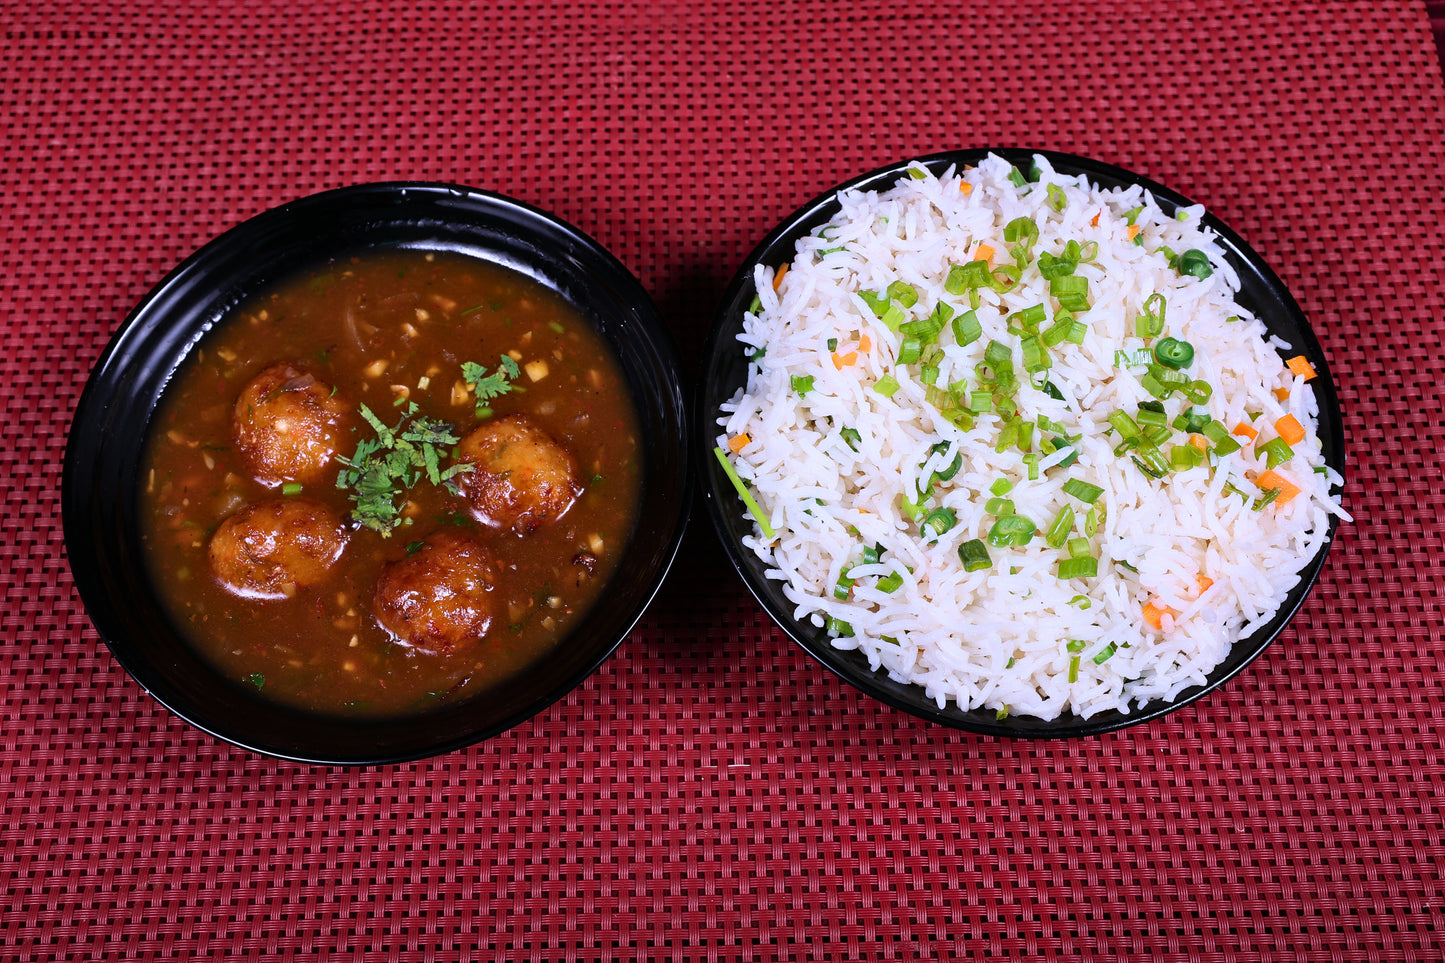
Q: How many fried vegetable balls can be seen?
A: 4